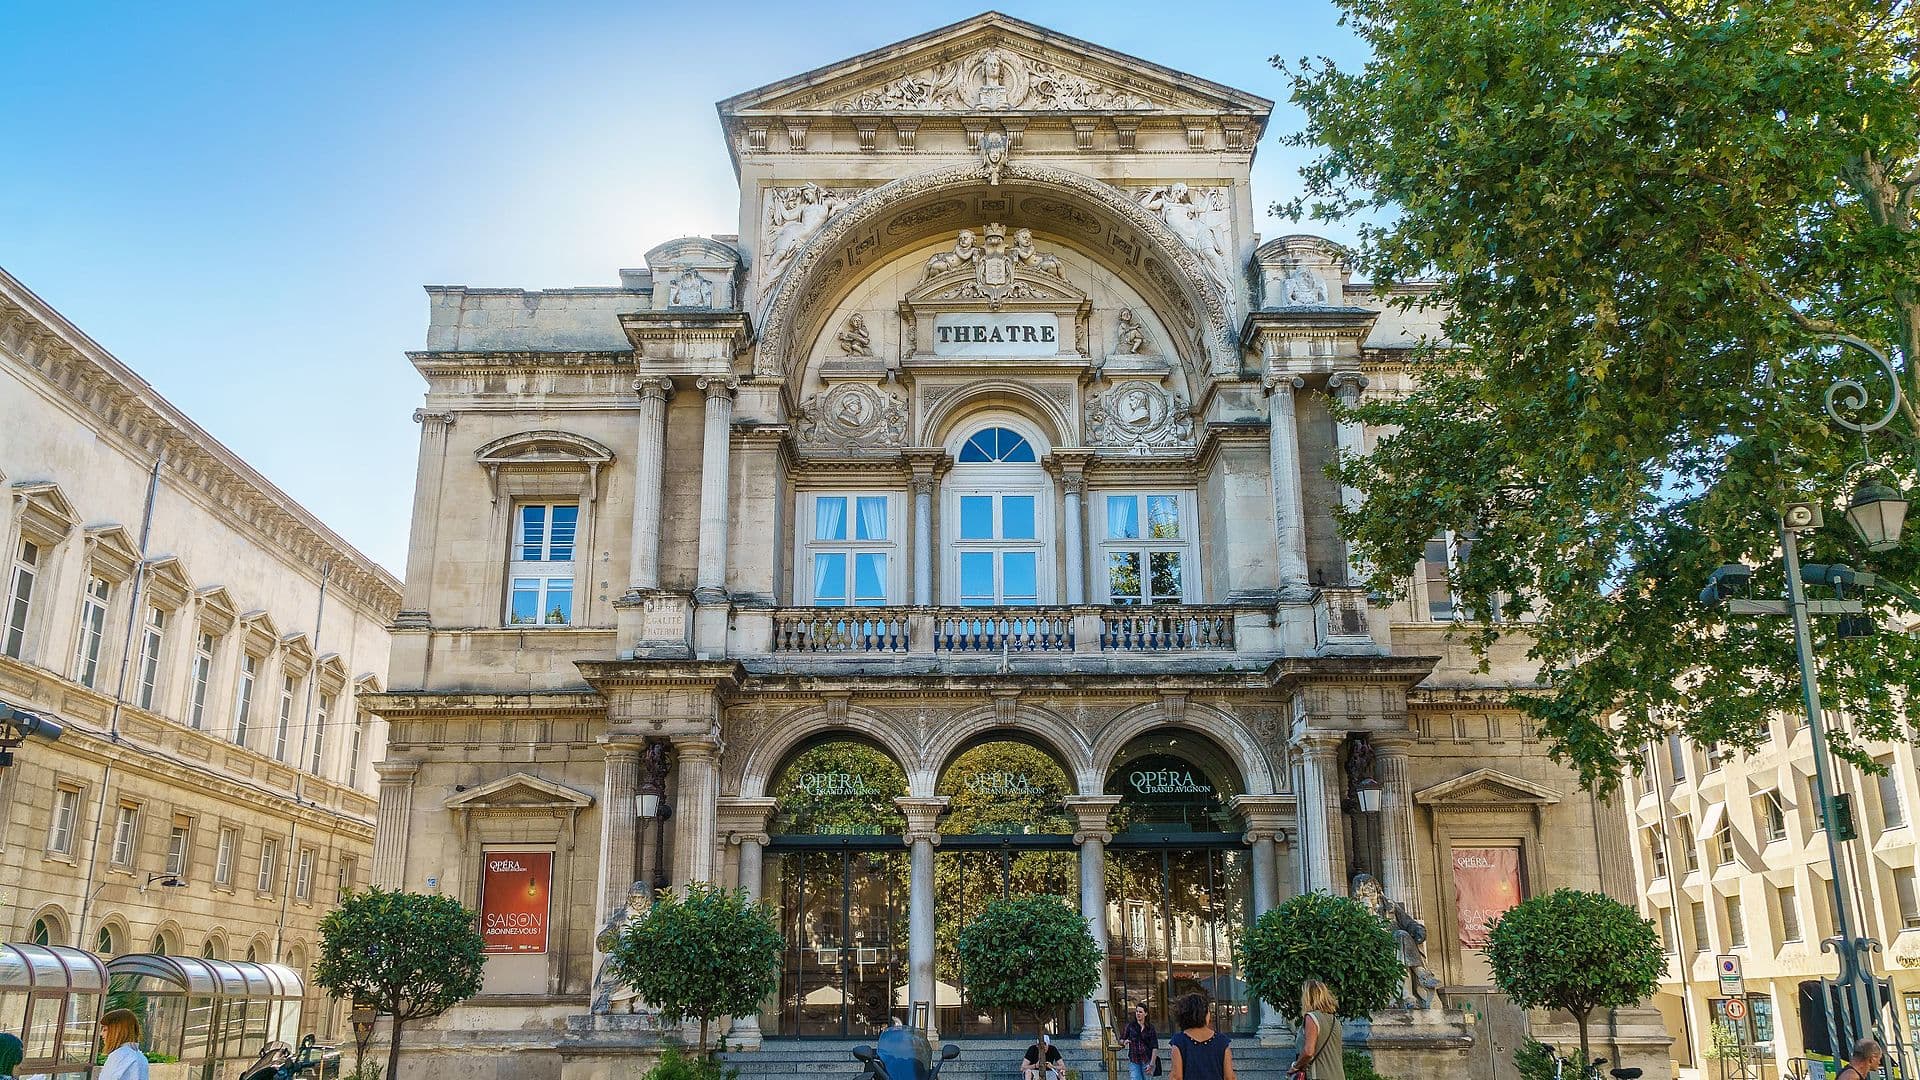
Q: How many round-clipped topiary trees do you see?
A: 5